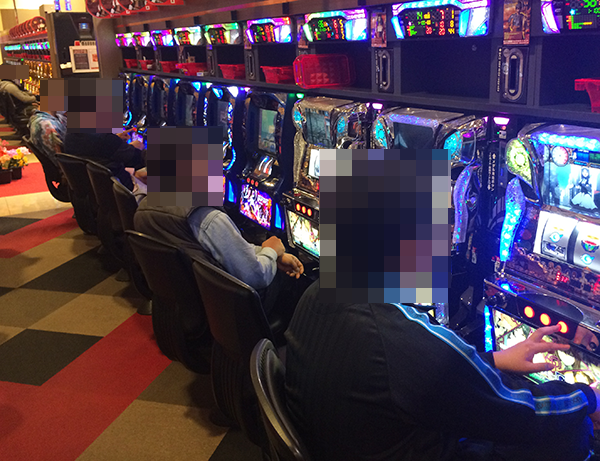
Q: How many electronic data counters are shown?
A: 9